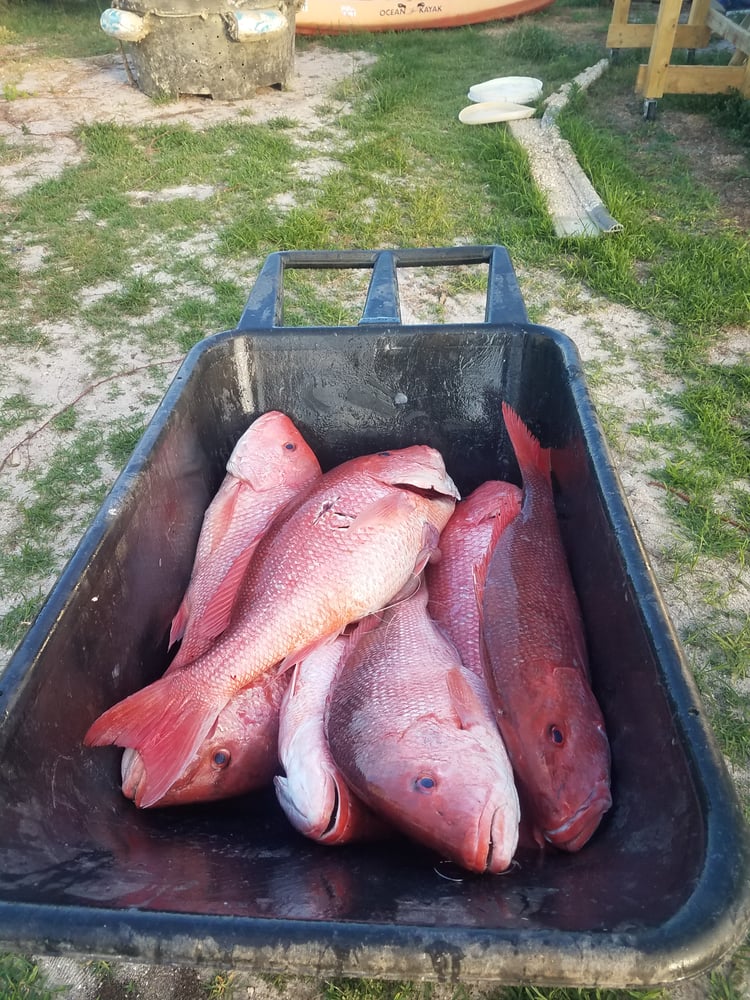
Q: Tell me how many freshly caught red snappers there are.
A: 7